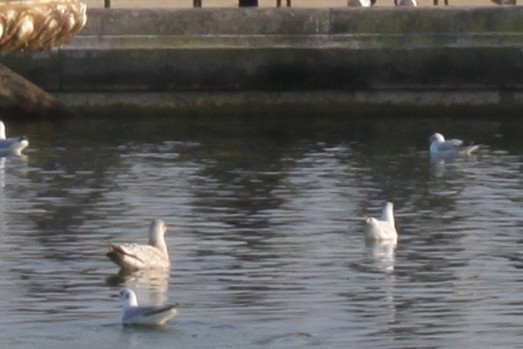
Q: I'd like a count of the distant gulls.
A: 2